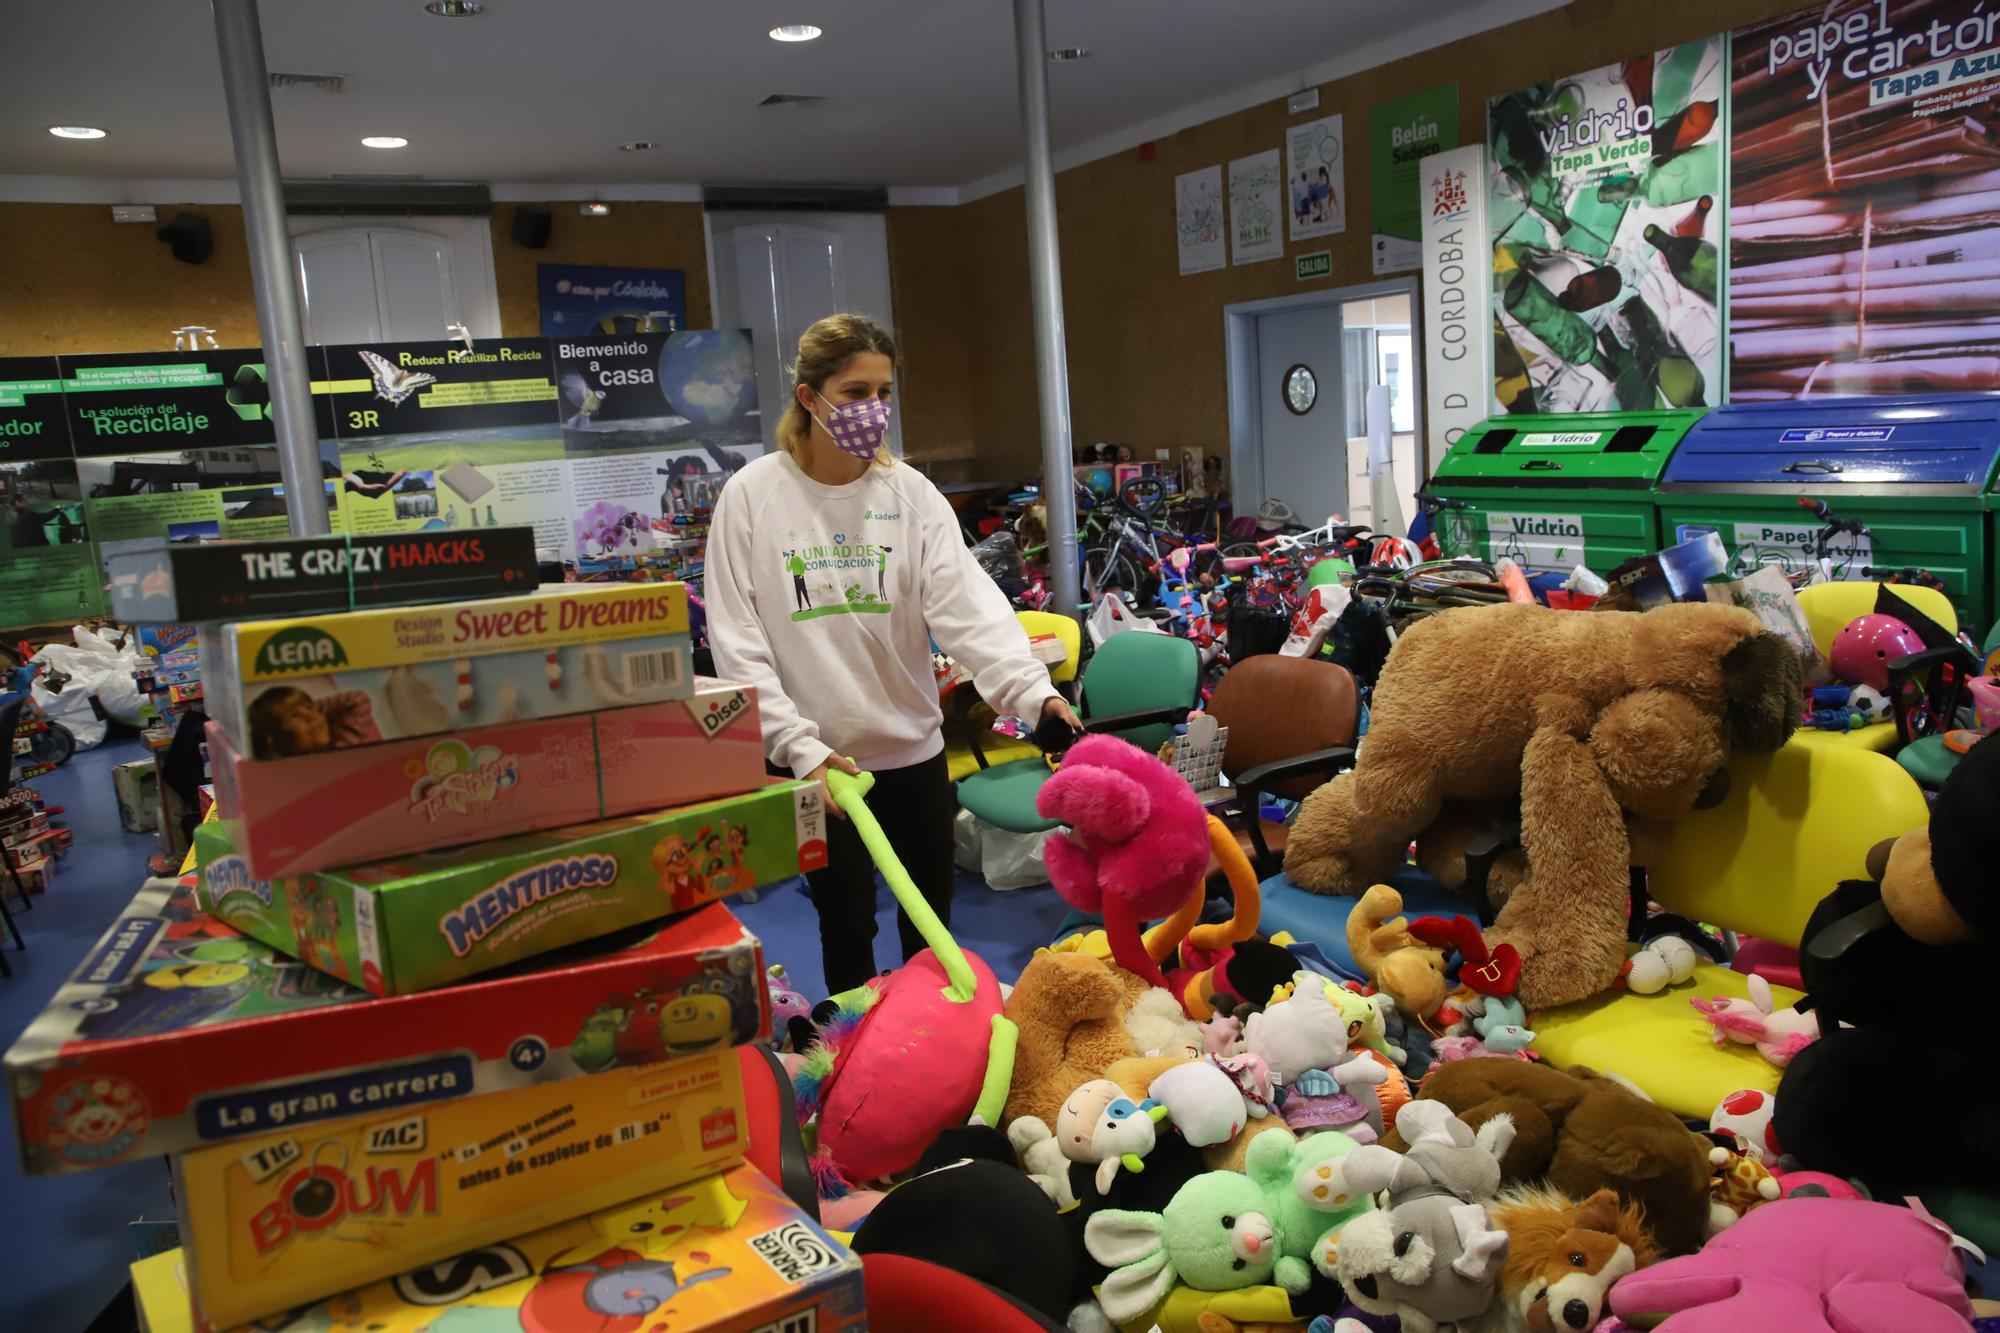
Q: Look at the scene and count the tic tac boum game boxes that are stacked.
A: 1